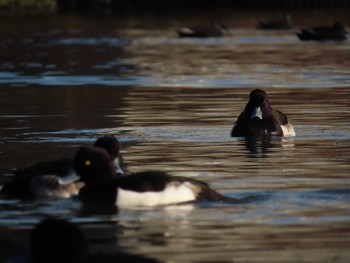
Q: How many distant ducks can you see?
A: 3